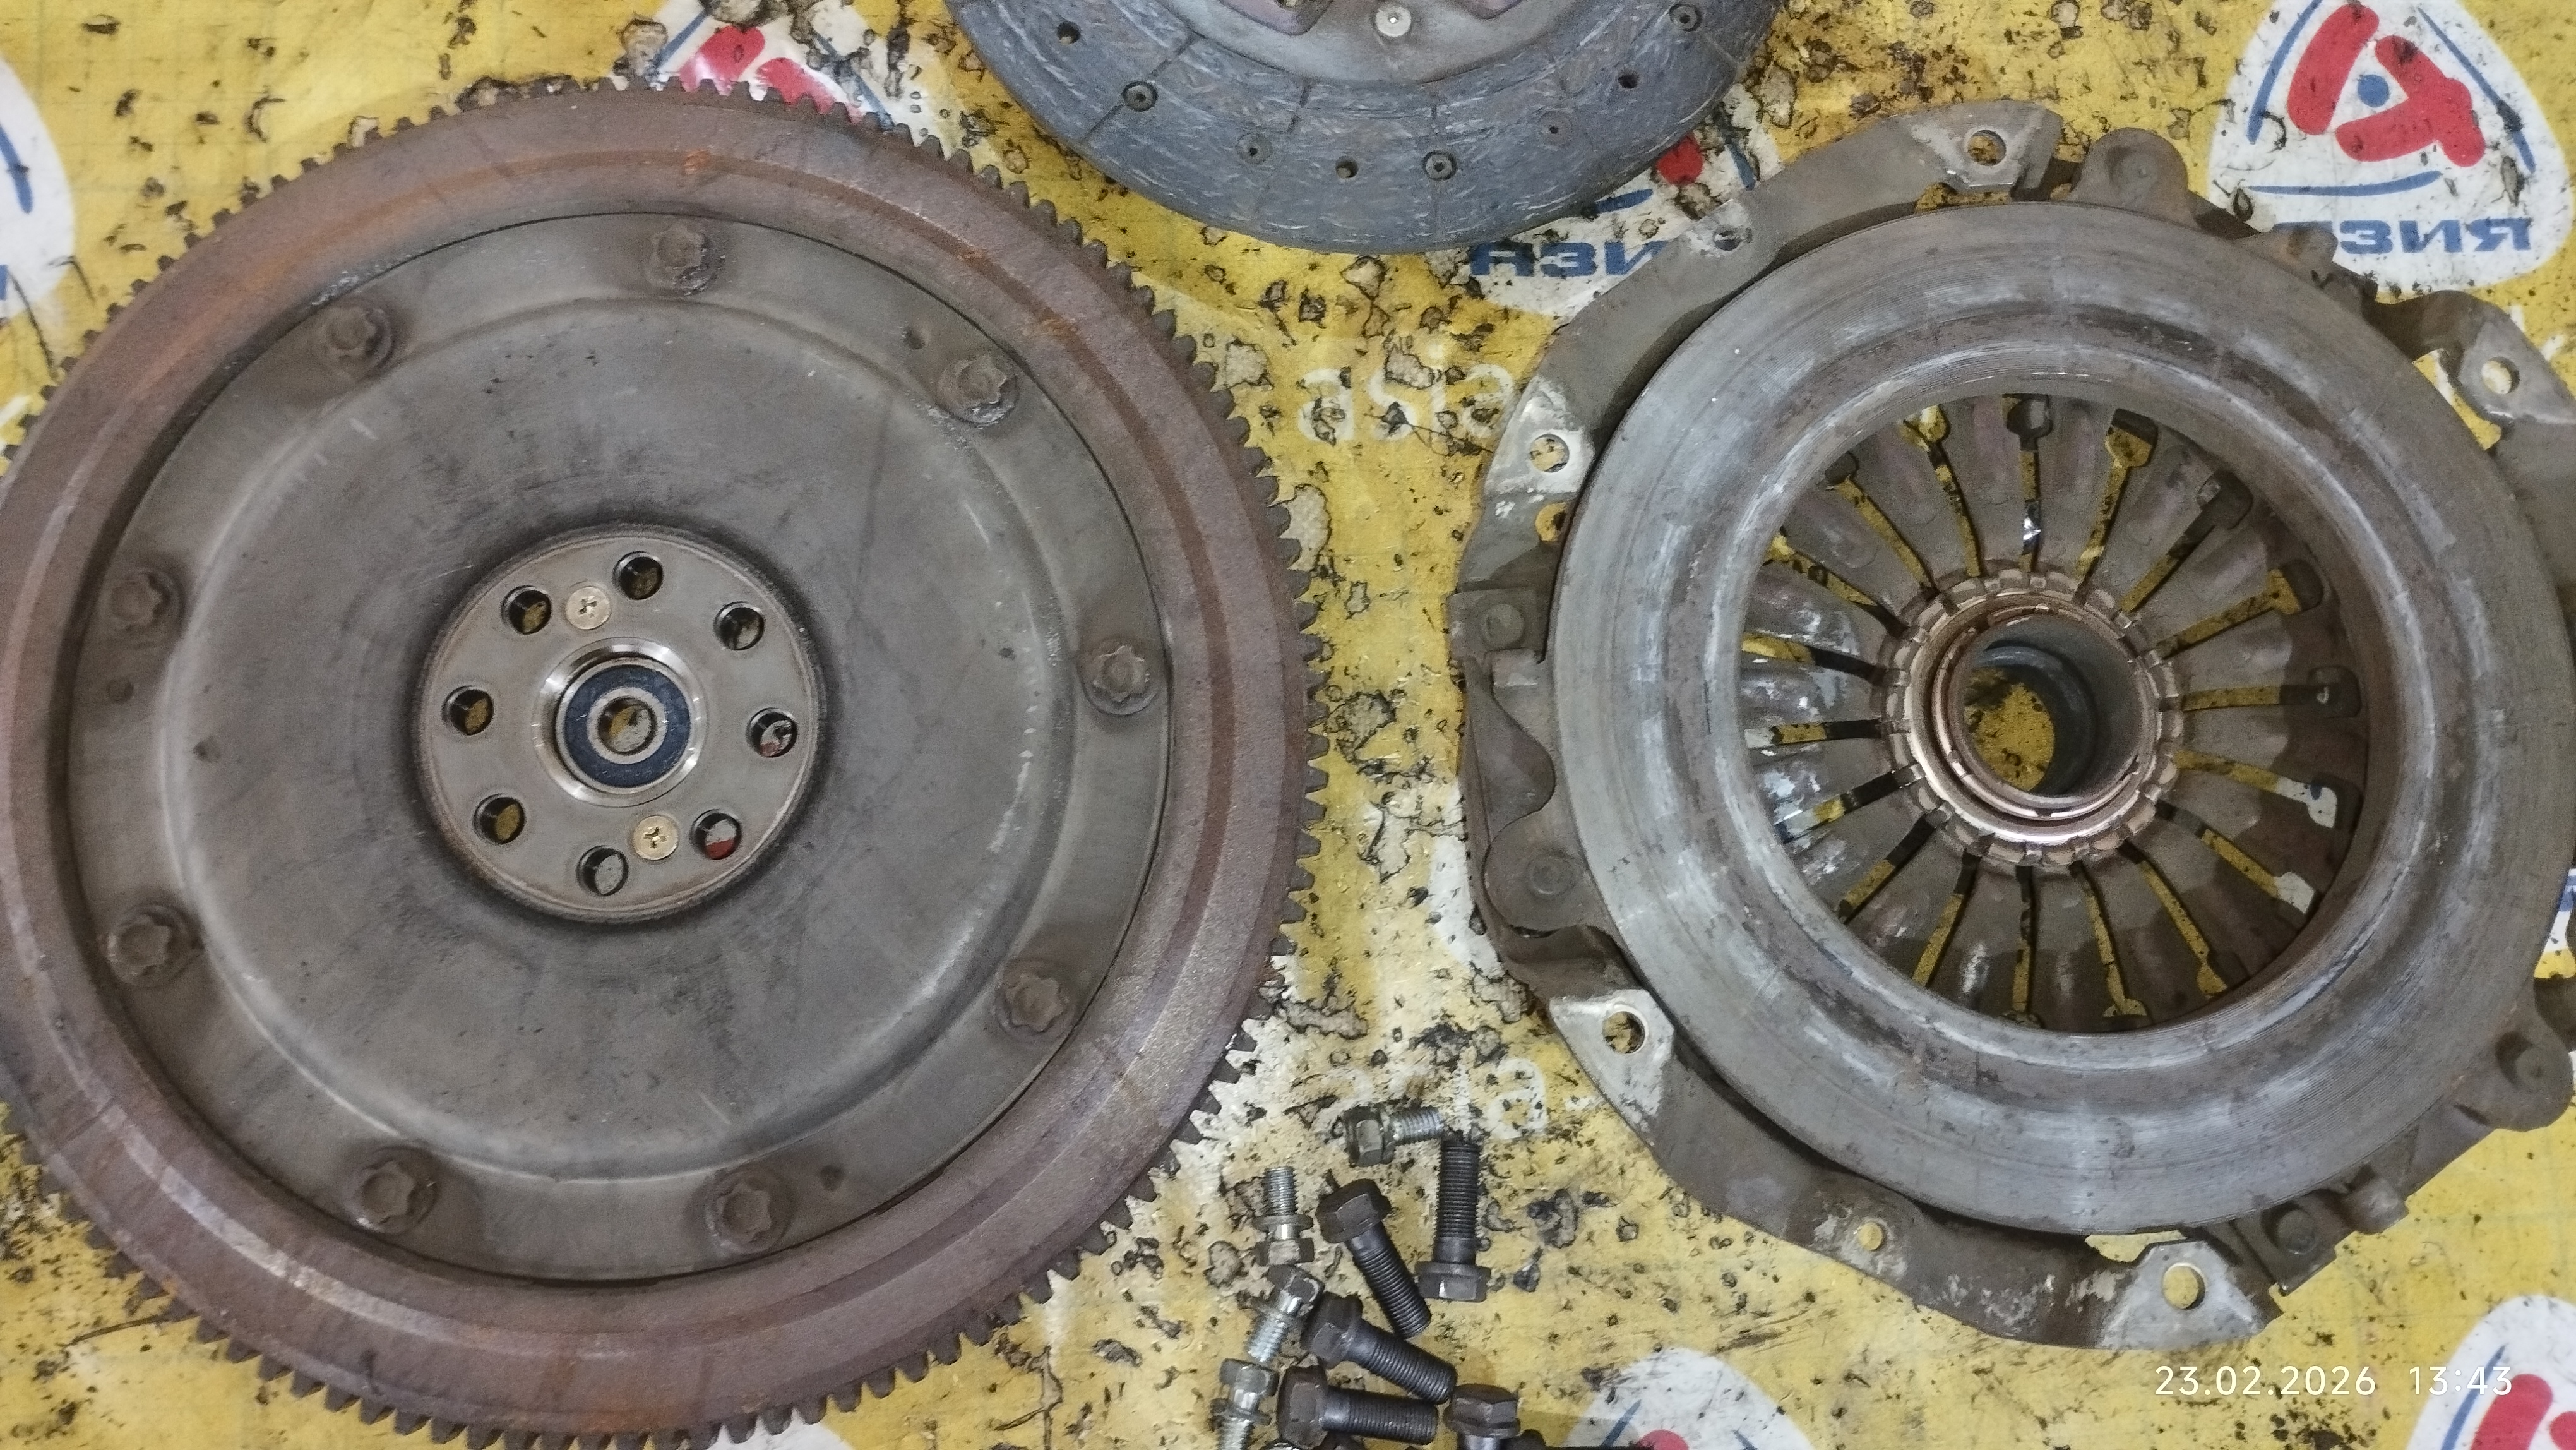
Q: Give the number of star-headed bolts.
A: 9